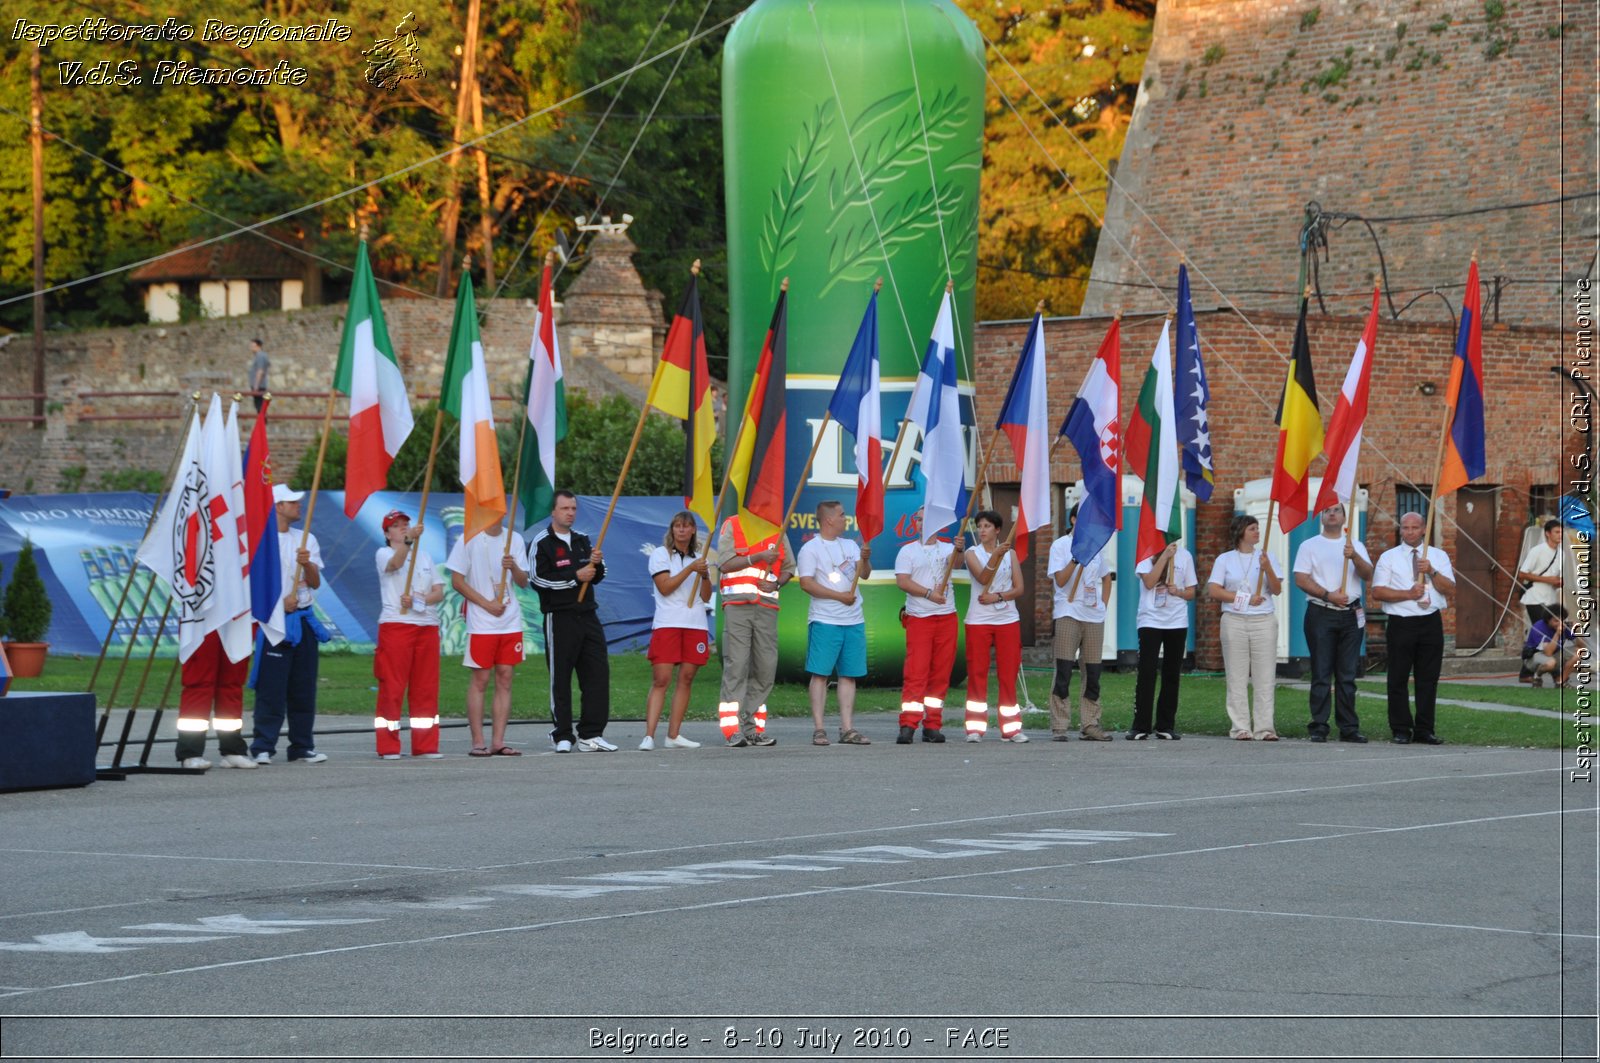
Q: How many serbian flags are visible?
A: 1